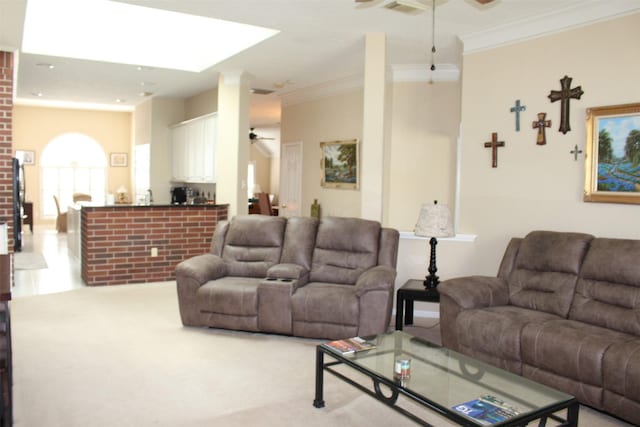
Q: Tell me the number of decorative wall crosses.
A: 5